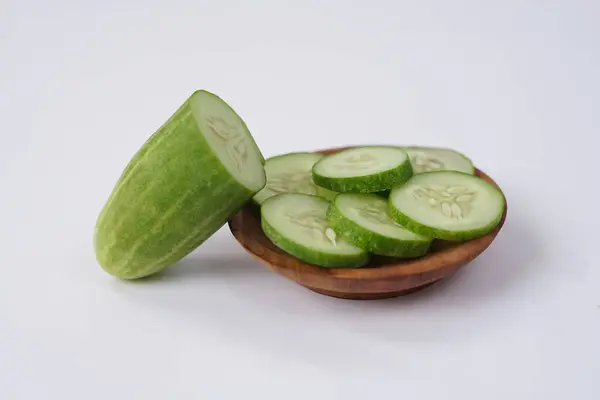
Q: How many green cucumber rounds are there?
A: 6